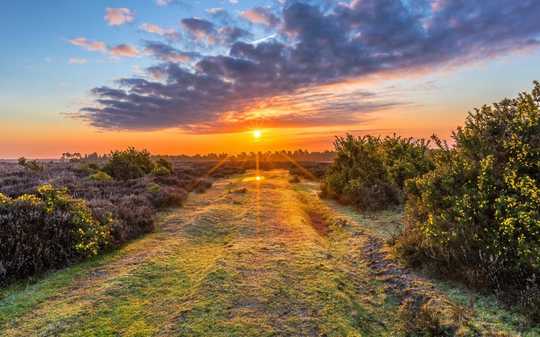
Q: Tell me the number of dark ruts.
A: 1